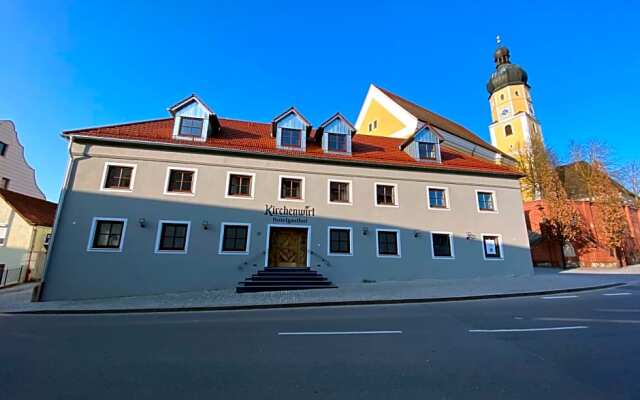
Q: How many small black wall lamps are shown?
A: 5